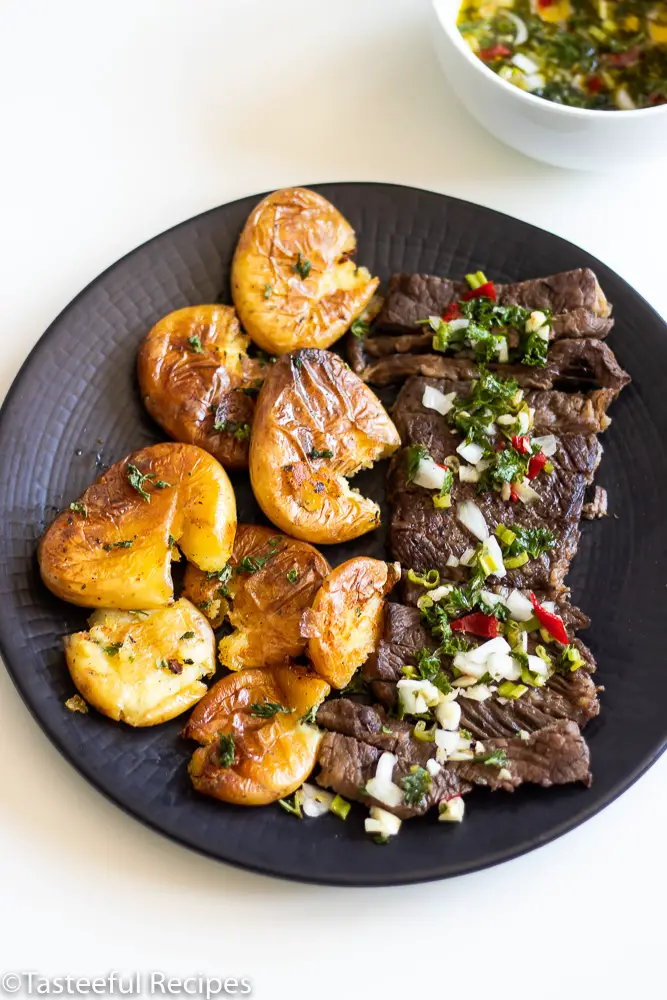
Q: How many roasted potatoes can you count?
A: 8